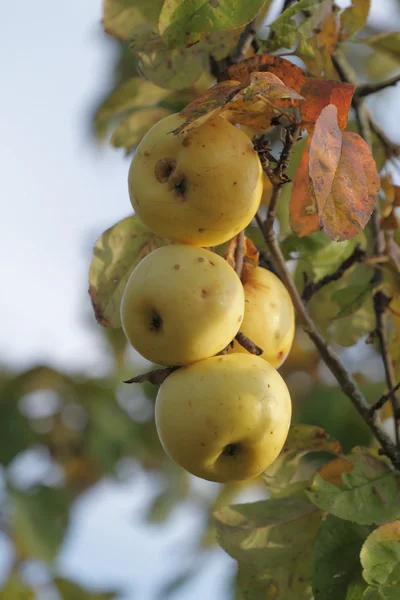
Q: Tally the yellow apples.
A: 4